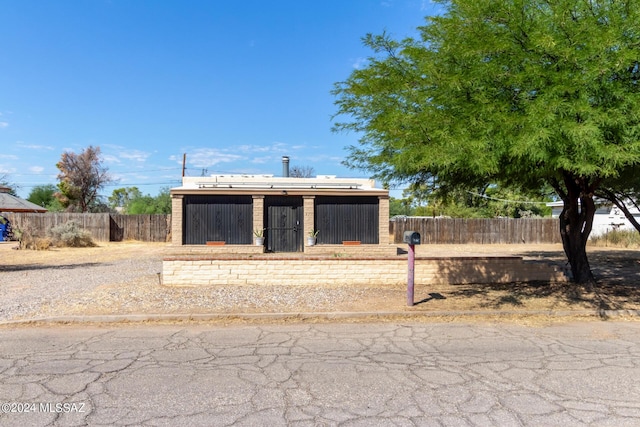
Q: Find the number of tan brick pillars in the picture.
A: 4